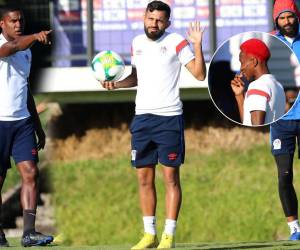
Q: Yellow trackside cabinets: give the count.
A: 0